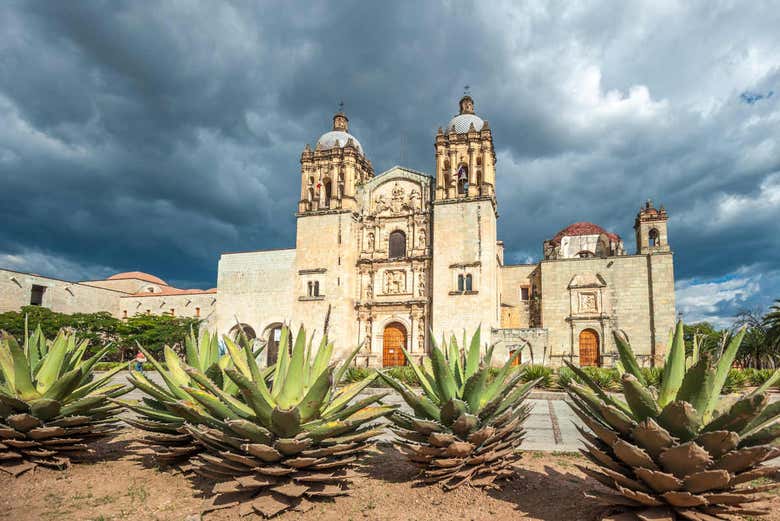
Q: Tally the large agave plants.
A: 5